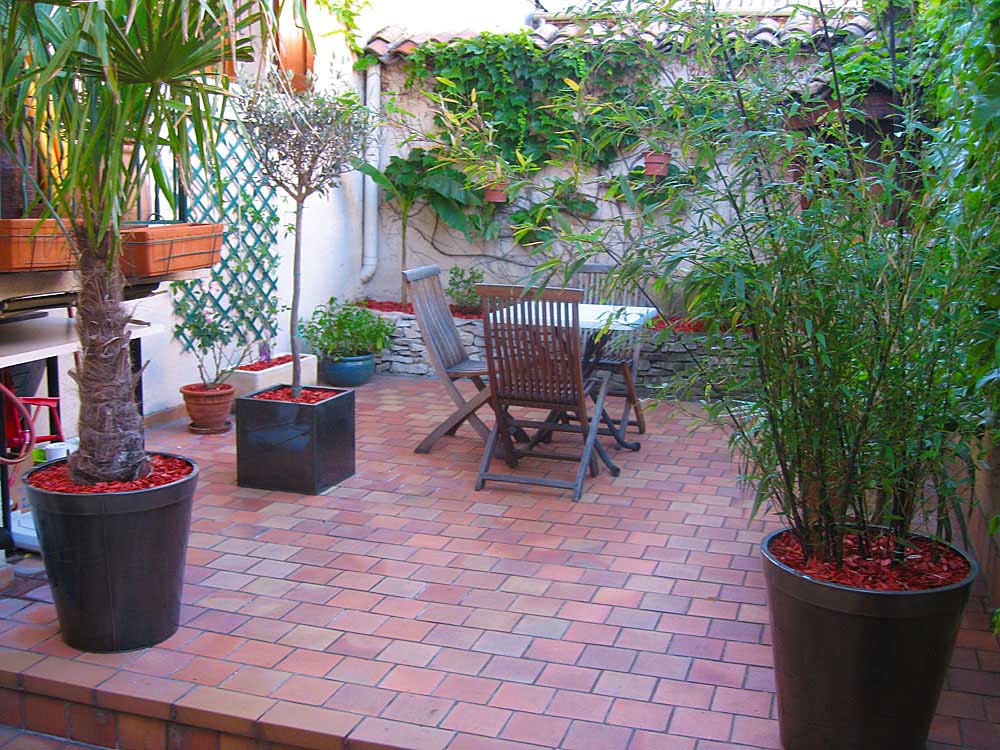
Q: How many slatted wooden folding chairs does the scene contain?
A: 3